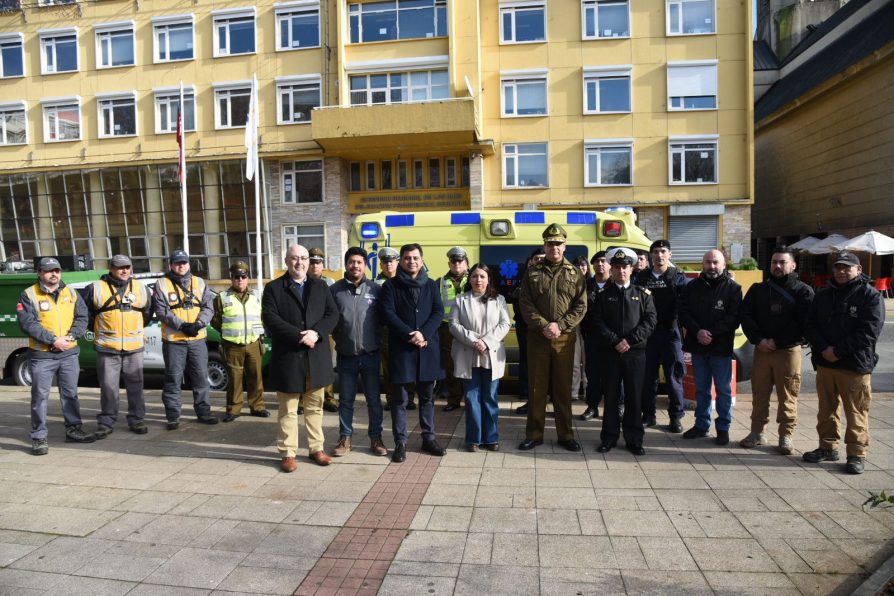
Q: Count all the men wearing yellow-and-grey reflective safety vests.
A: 3